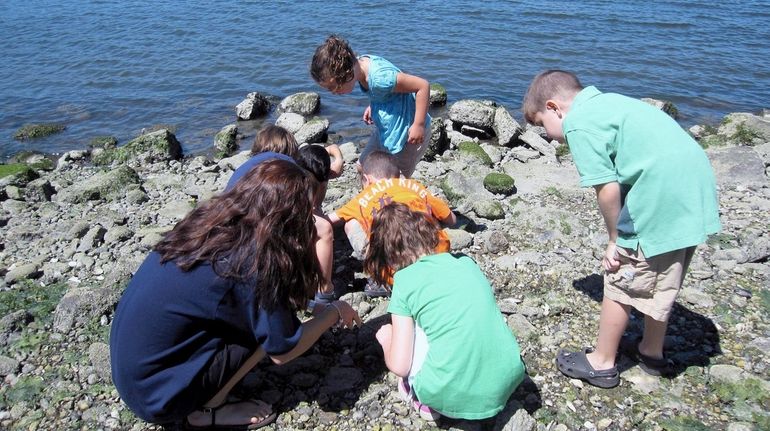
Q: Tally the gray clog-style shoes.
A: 2